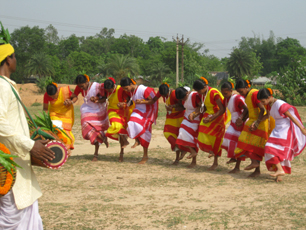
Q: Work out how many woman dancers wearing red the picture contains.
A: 10